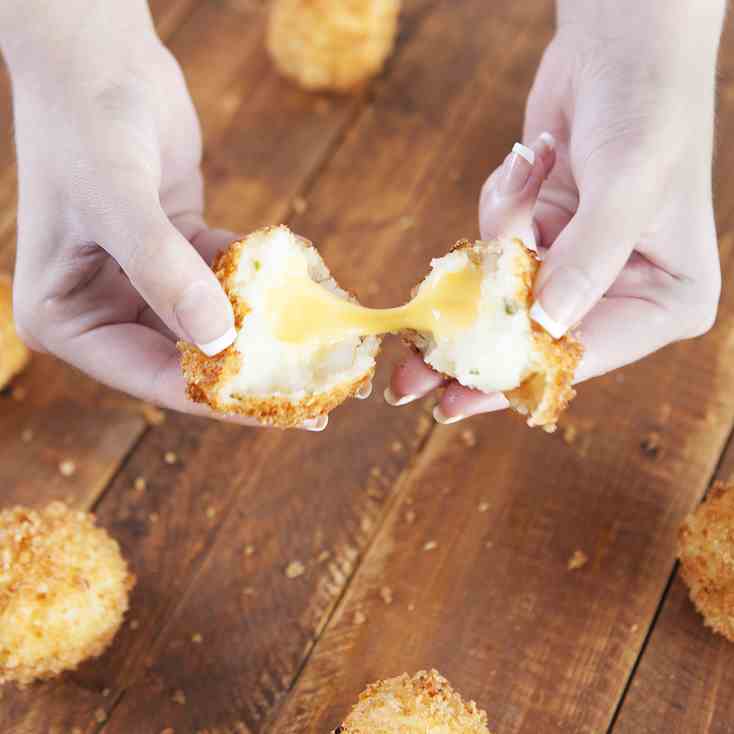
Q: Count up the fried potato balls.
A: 6